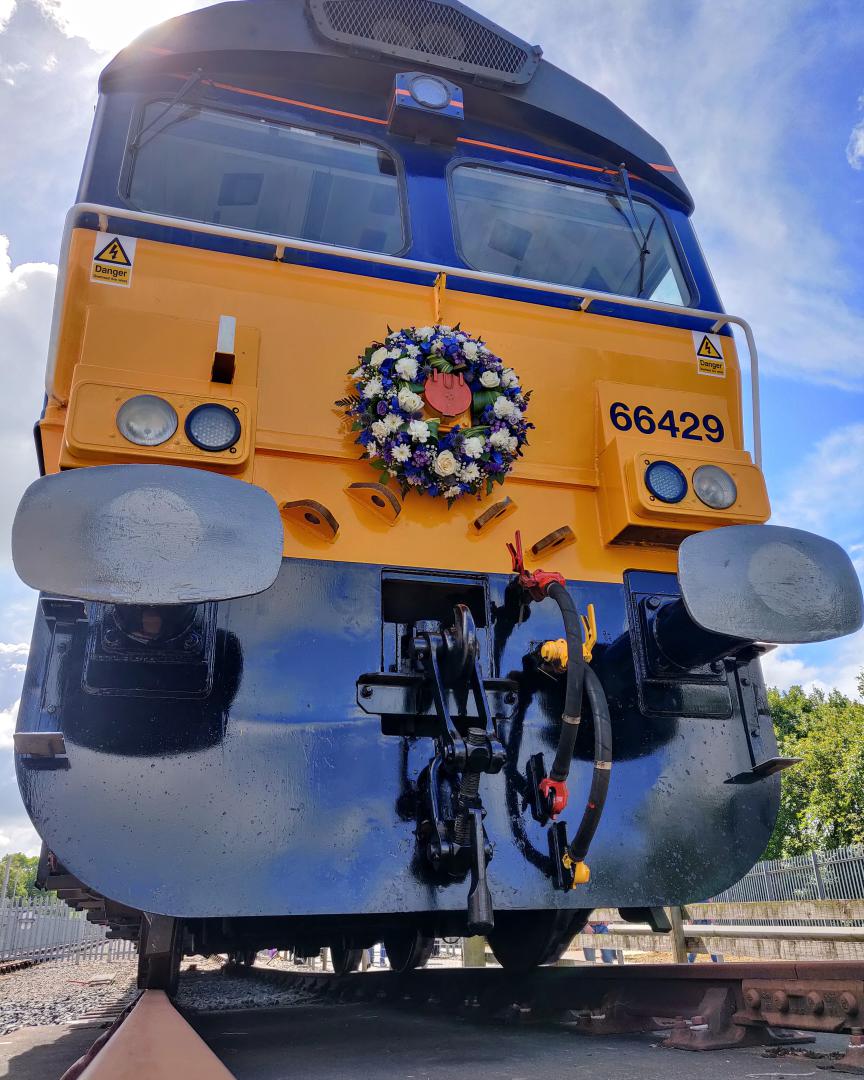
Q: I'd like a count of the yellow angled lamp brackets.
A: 4